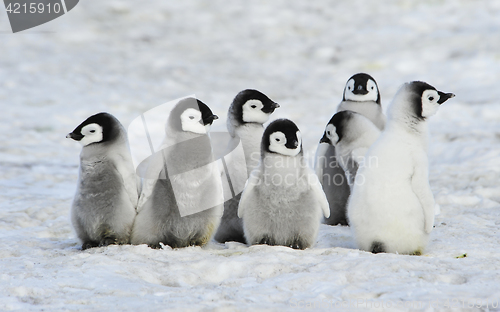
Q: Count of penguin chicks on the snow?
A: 7